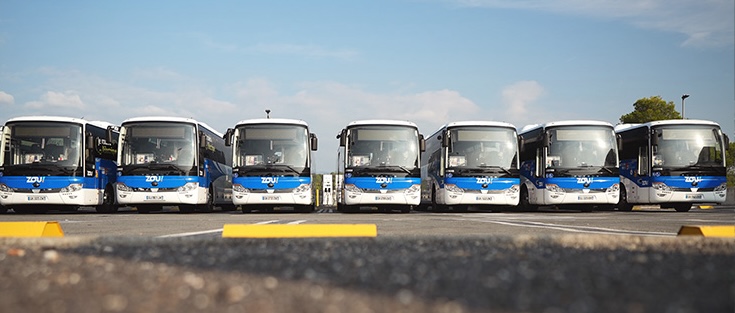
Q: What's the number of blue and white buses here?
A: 7